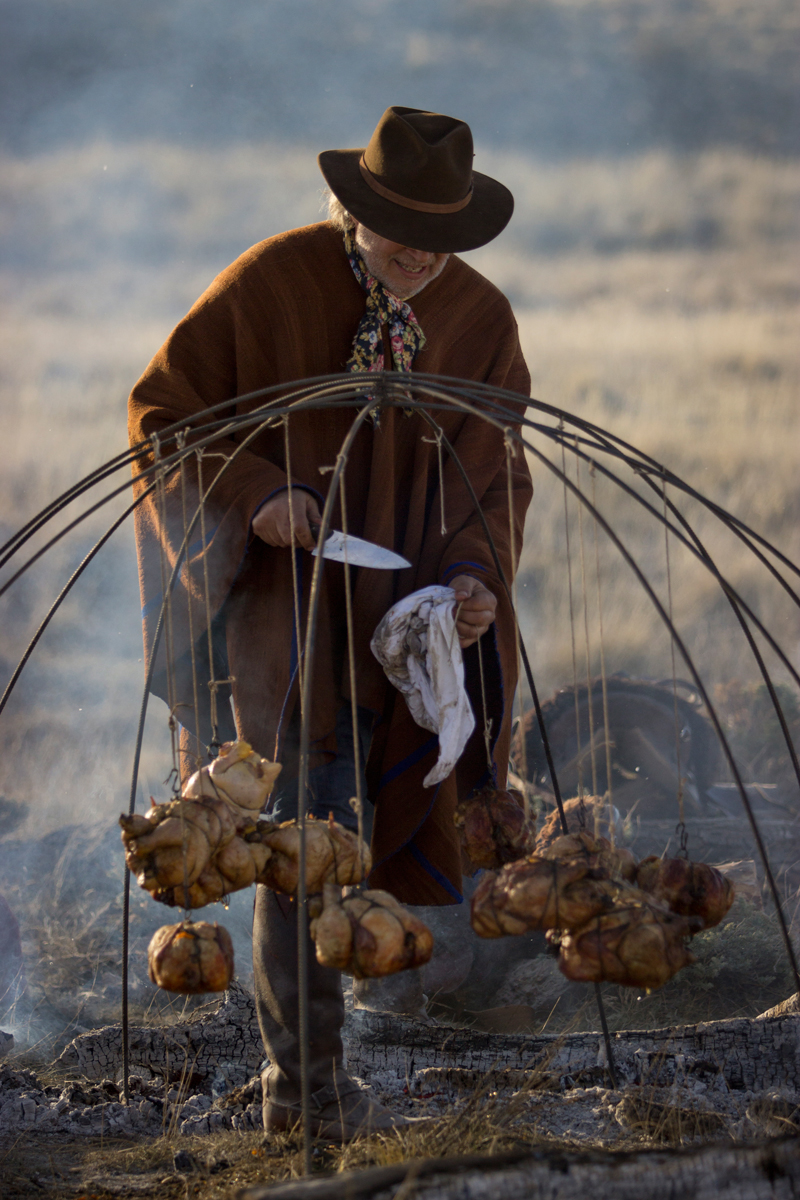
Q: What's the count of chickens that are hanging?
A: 11